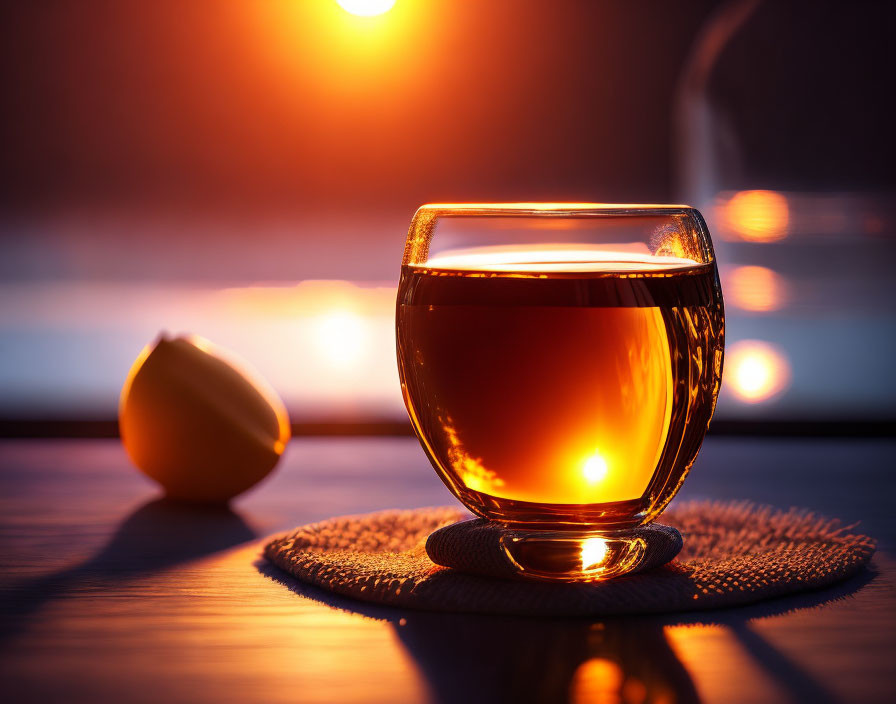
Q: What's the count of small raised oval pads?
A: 1